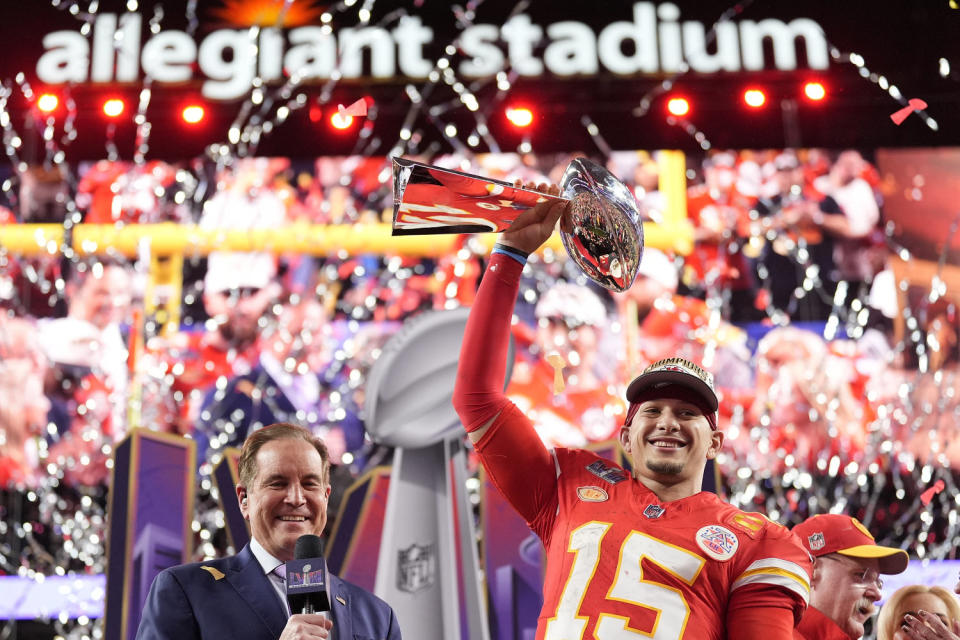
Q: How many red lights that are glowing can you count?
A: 8